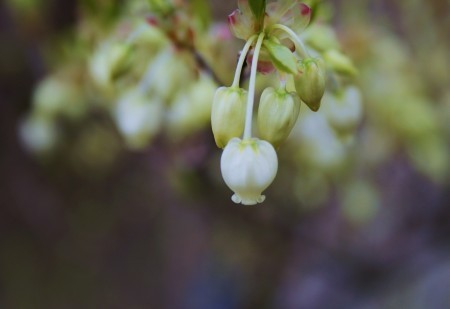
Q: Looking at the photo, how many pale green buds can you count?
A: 3